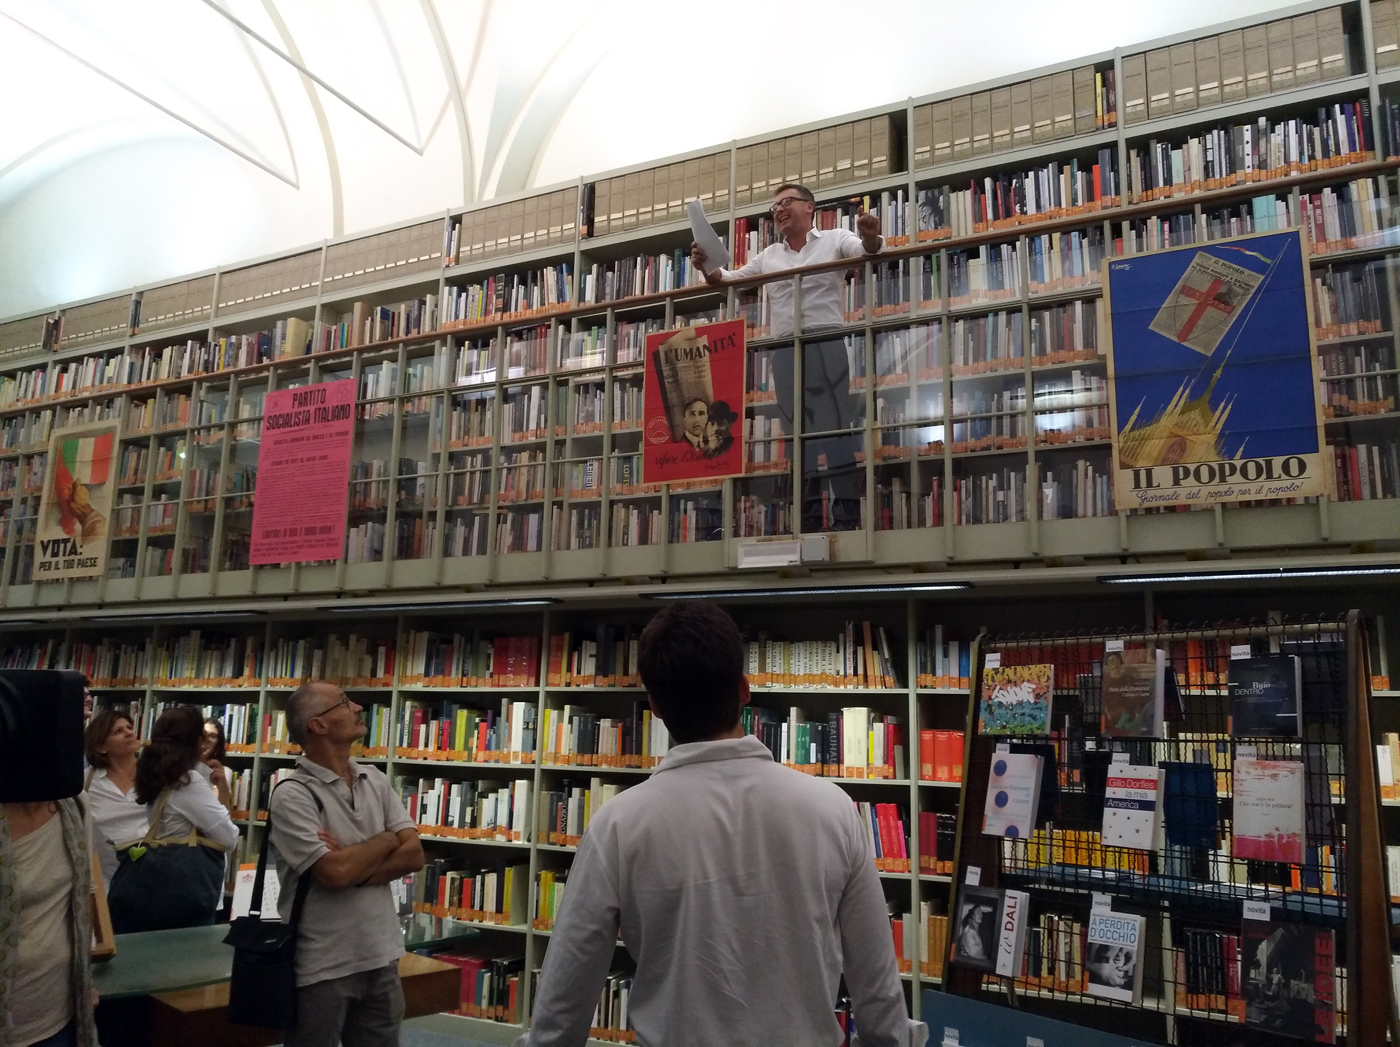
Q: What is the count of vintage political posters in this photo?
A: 4